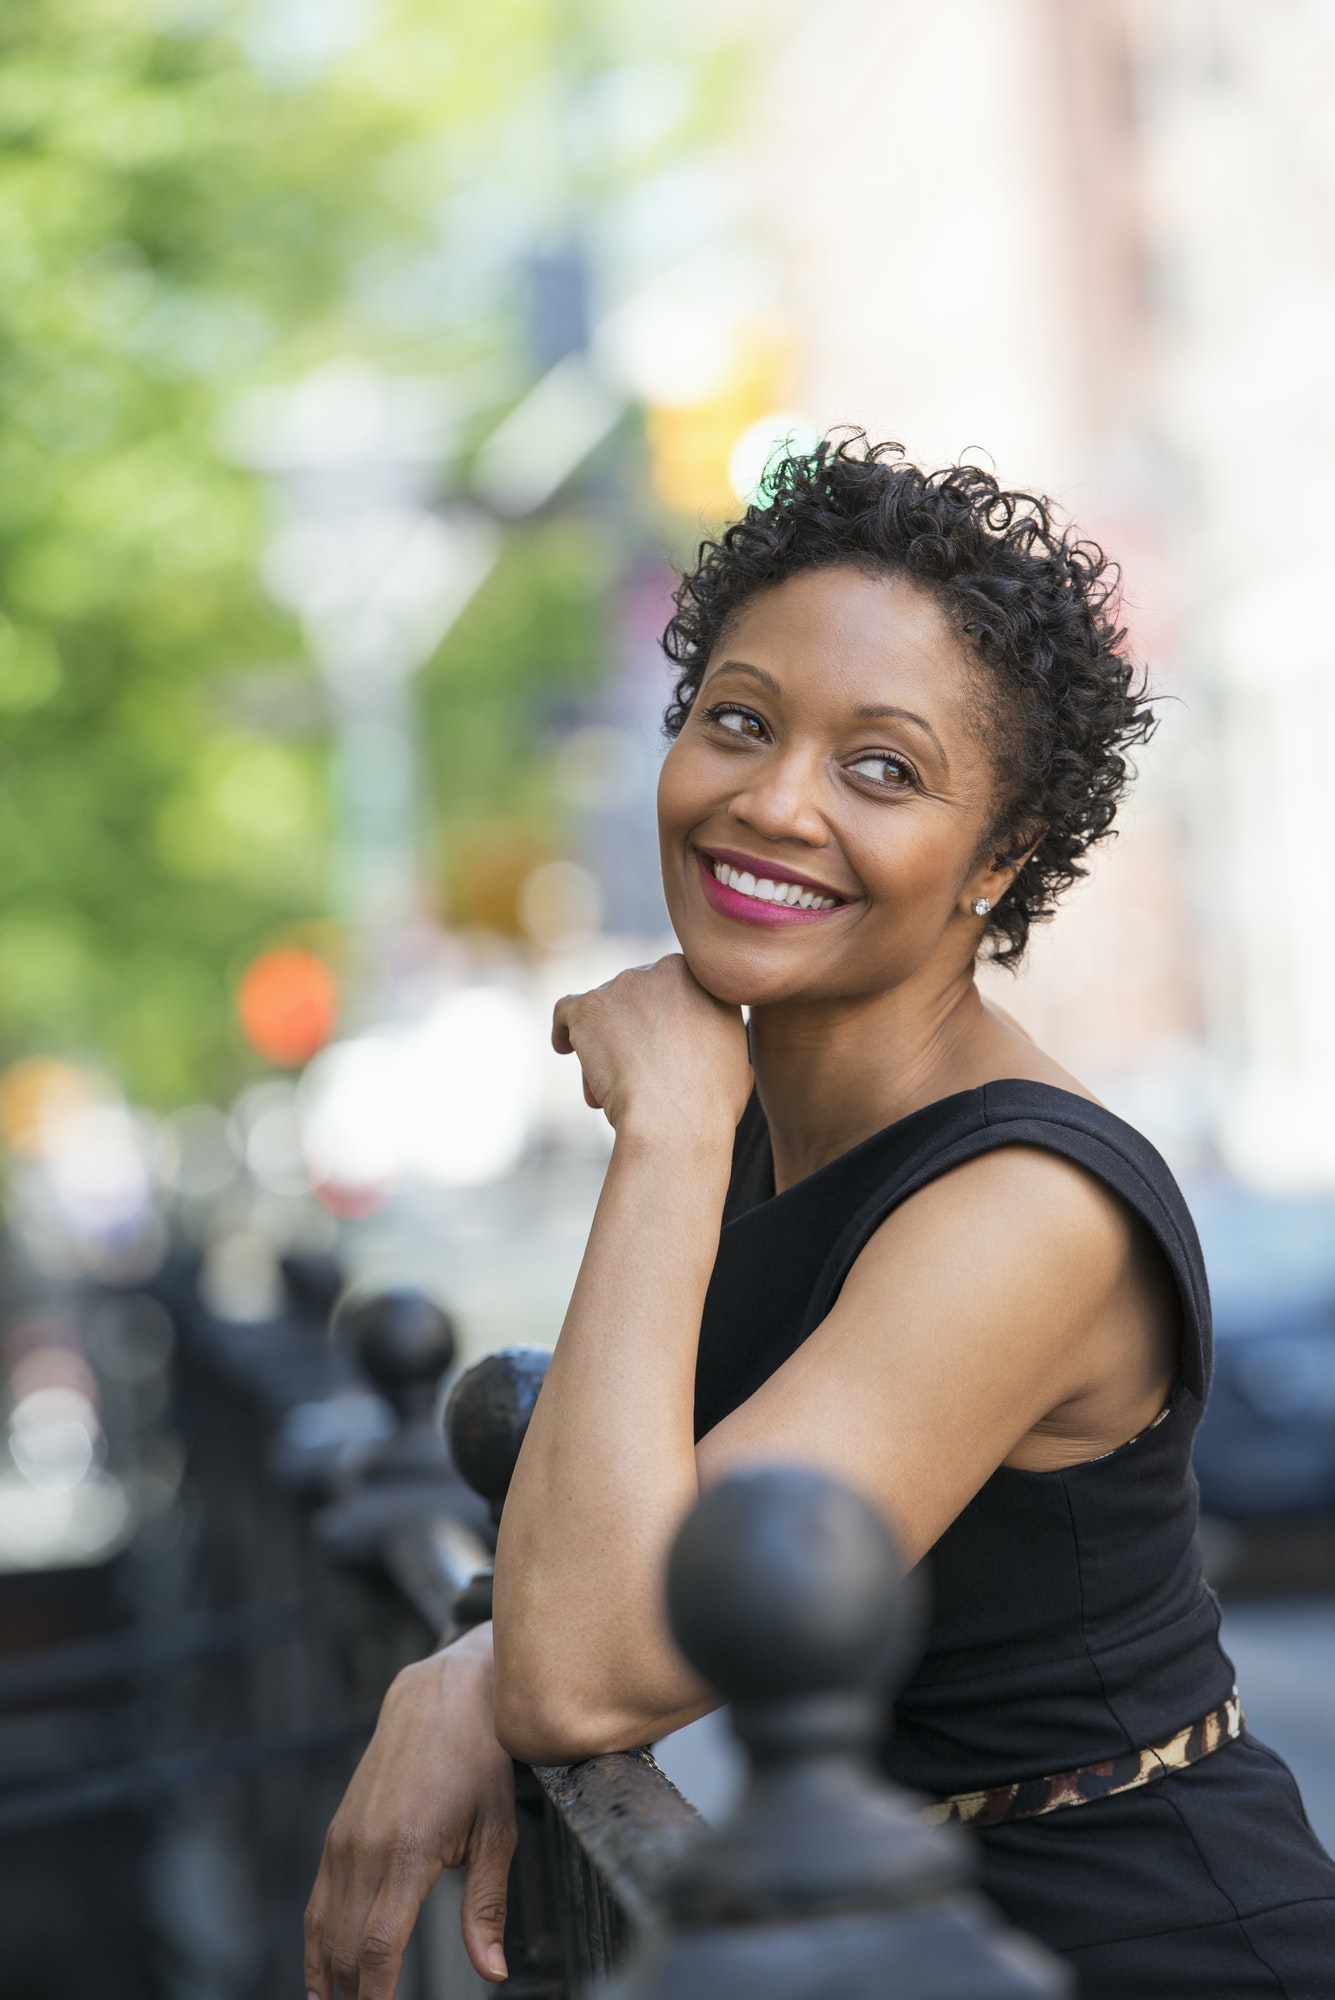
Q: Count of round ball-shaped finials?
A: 3